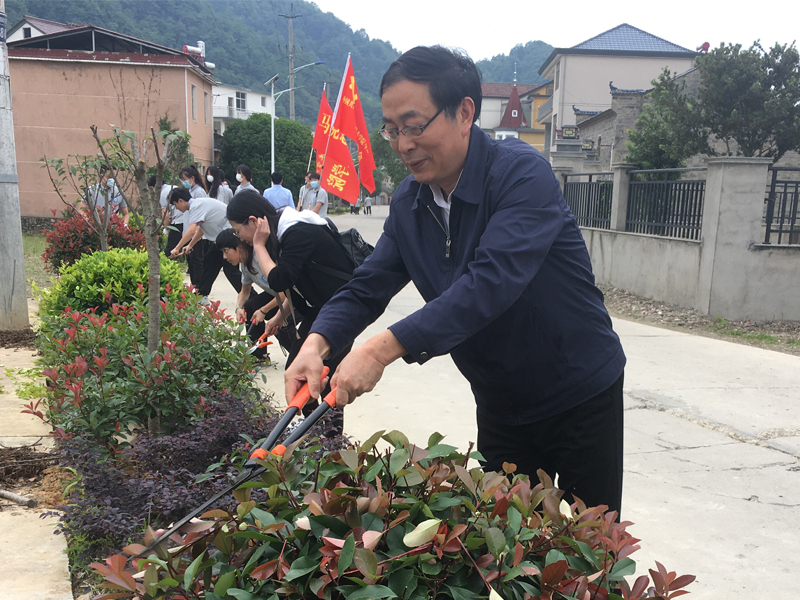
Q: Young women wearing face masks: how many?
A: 3